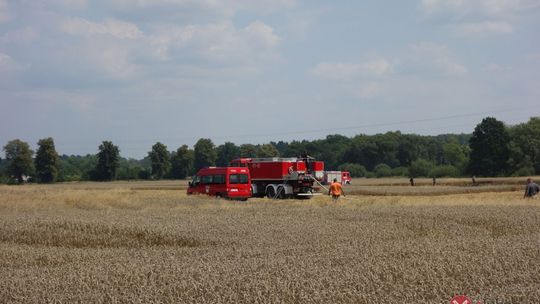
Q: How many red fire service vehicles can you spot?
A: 3